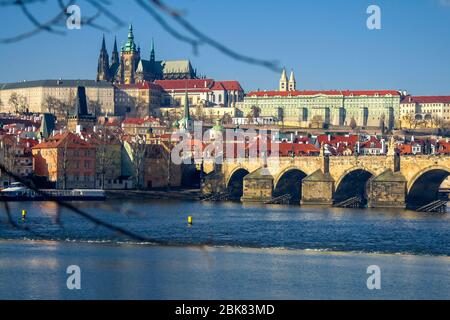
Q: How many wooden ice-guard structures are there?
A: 4